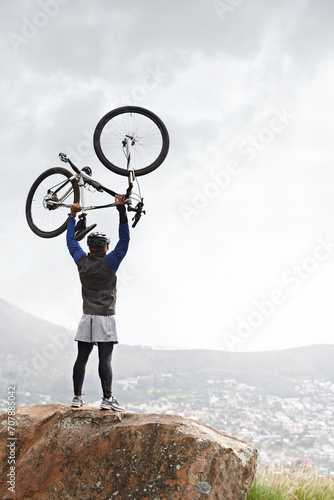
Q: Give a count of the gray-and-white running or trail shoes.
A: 2